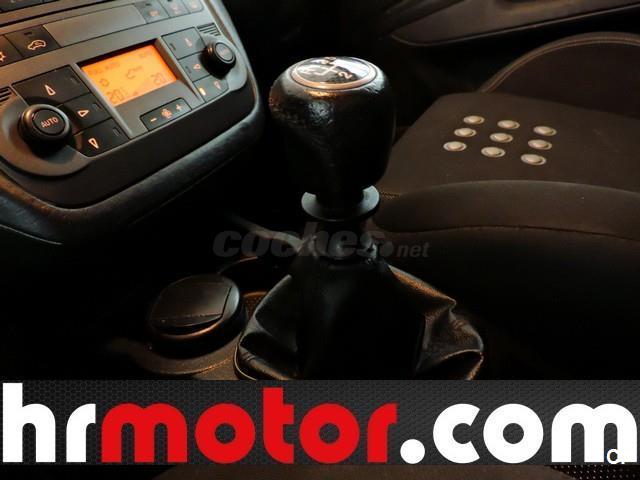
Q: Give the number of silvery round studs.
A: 9